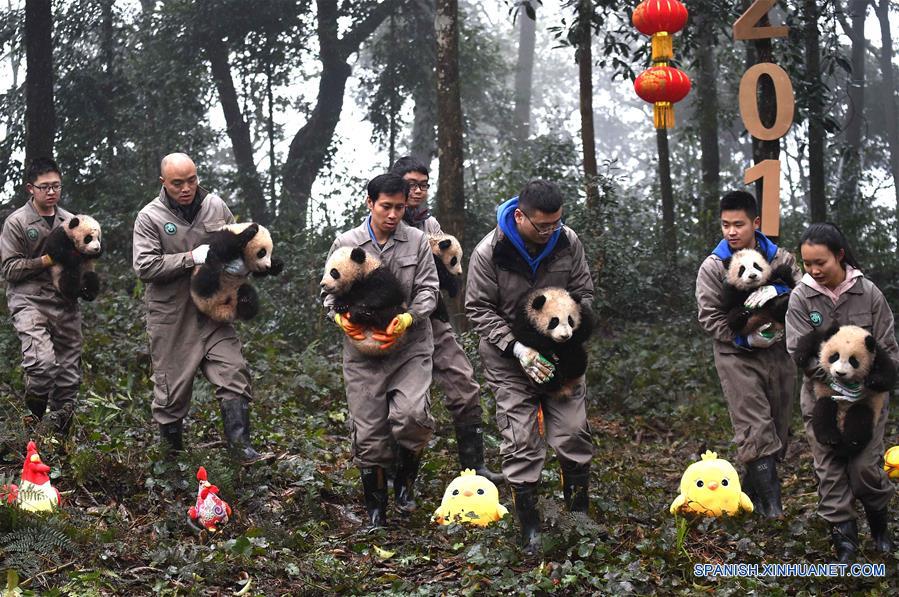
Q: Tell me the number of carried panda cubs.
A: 7